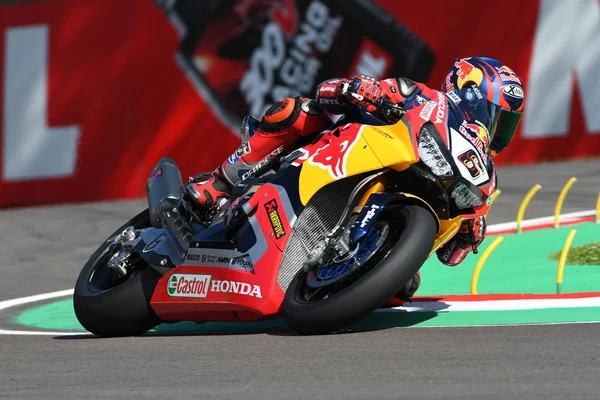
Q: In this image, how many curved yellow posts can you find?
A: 6